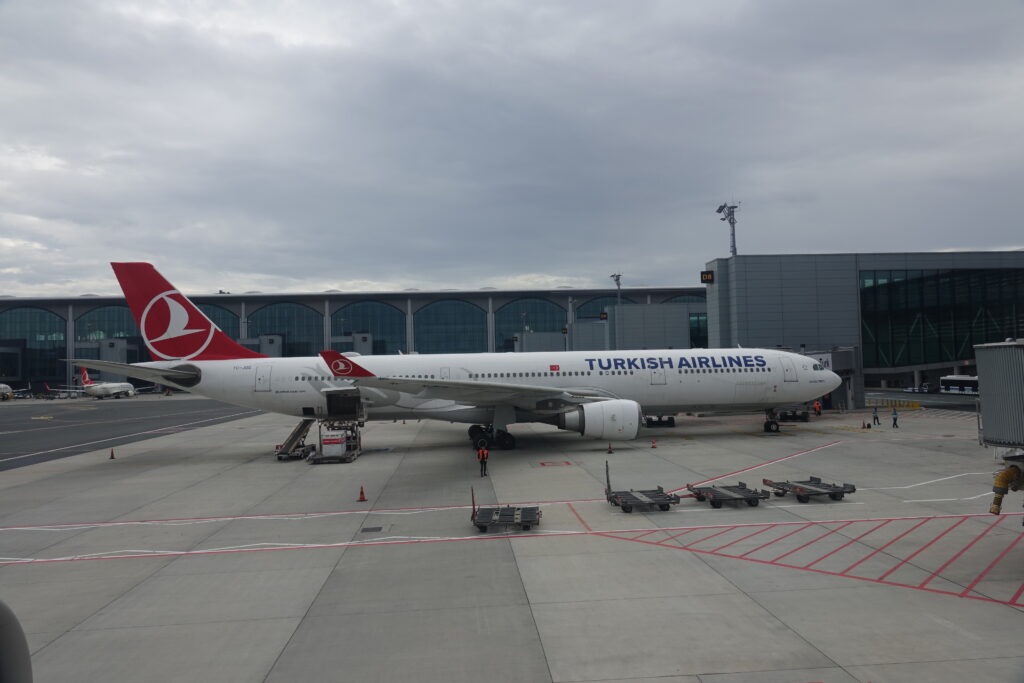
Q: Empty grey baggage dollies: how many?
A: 4